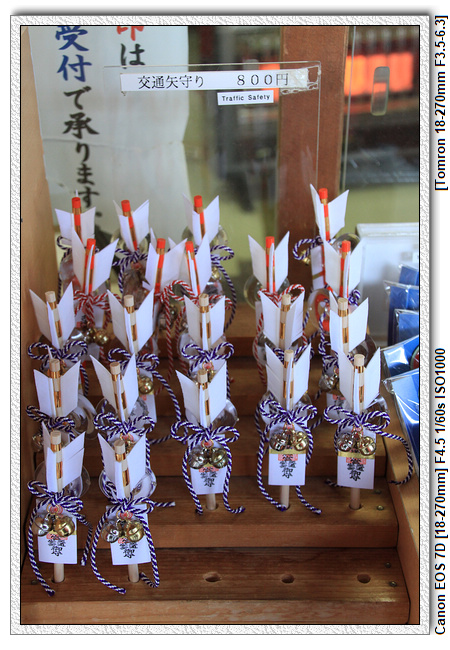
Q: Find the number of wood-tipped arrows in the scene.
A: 12